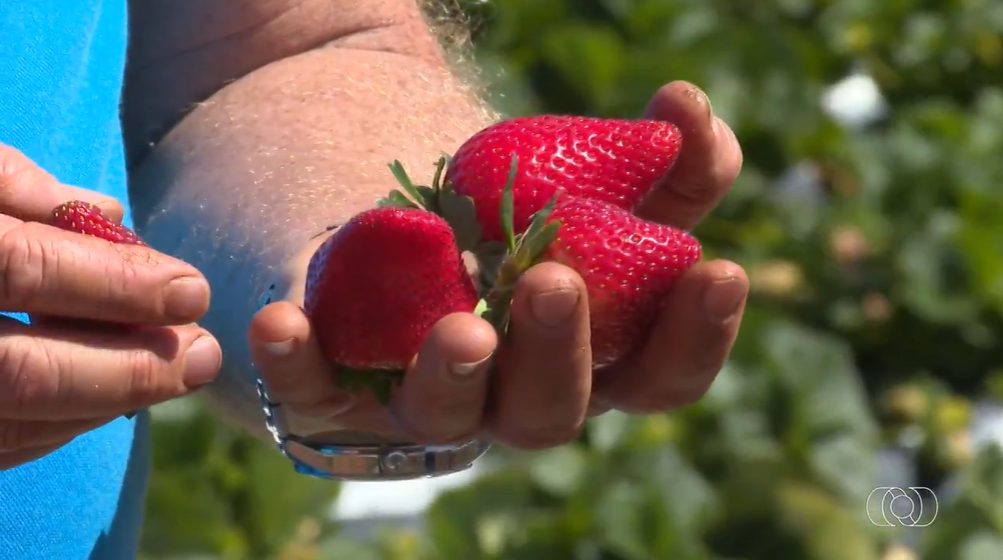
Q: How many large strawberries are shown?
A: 3